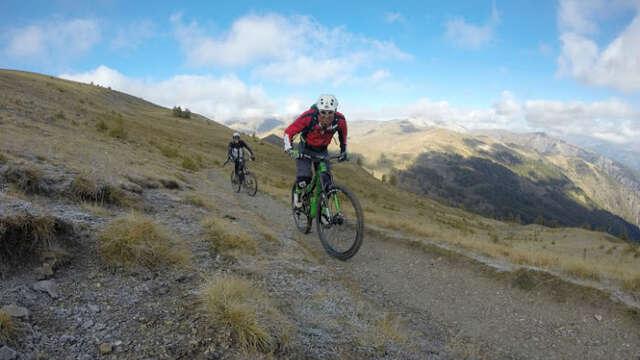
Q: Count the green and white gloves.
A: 2